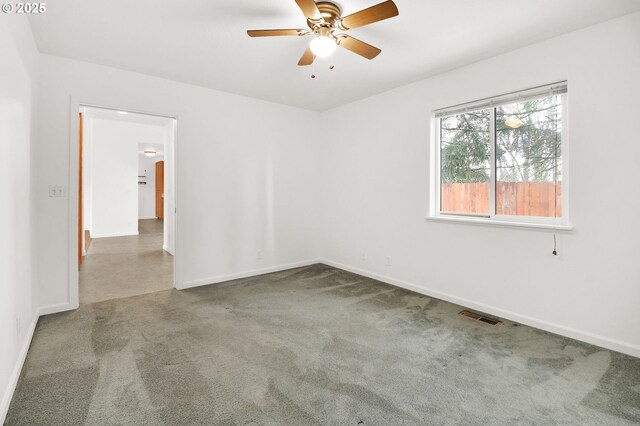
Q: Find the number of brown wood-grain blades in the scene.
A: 5